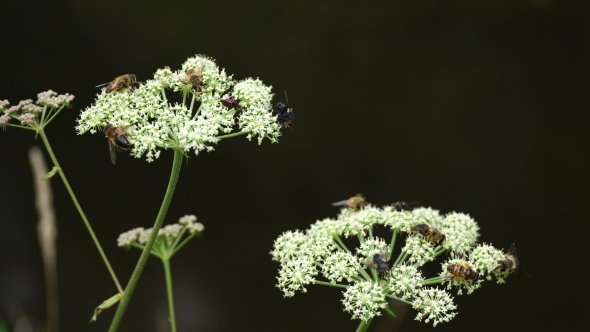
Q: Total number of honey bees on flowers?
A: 7